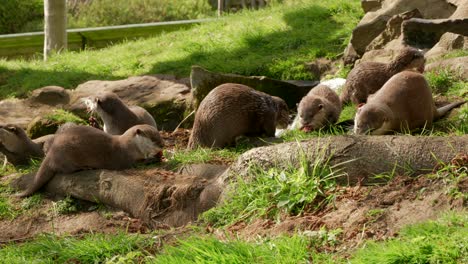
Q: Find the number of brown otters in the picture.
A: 7